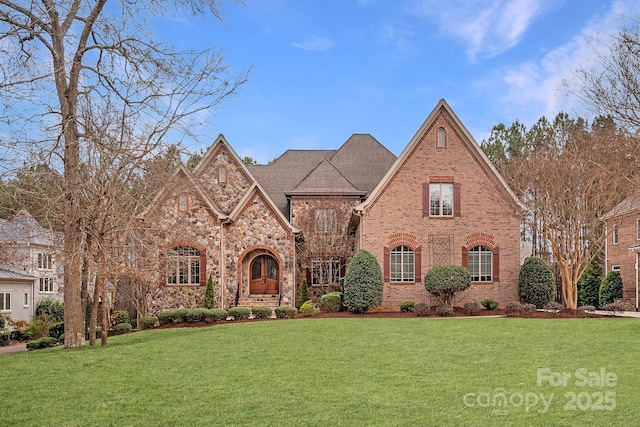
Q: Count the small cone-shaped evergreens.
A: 2